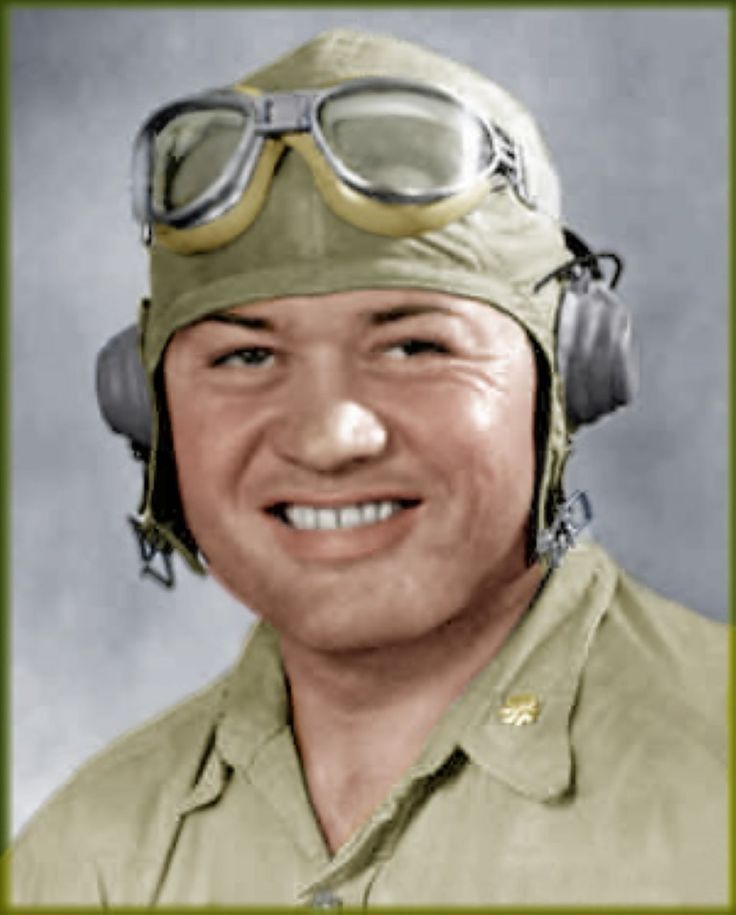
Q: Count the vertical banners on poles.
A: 0